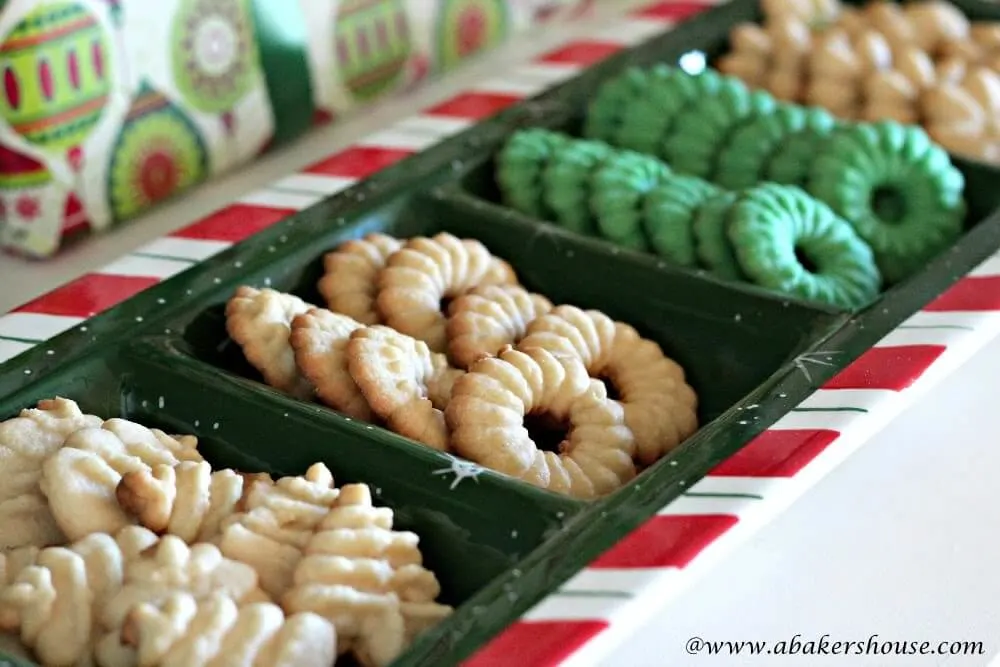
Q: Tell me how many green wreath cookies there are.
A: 12